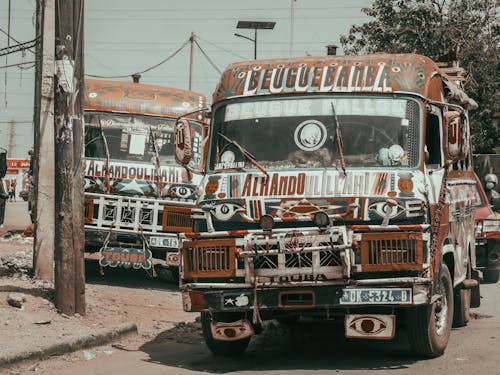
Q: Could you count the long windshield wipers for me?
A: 4